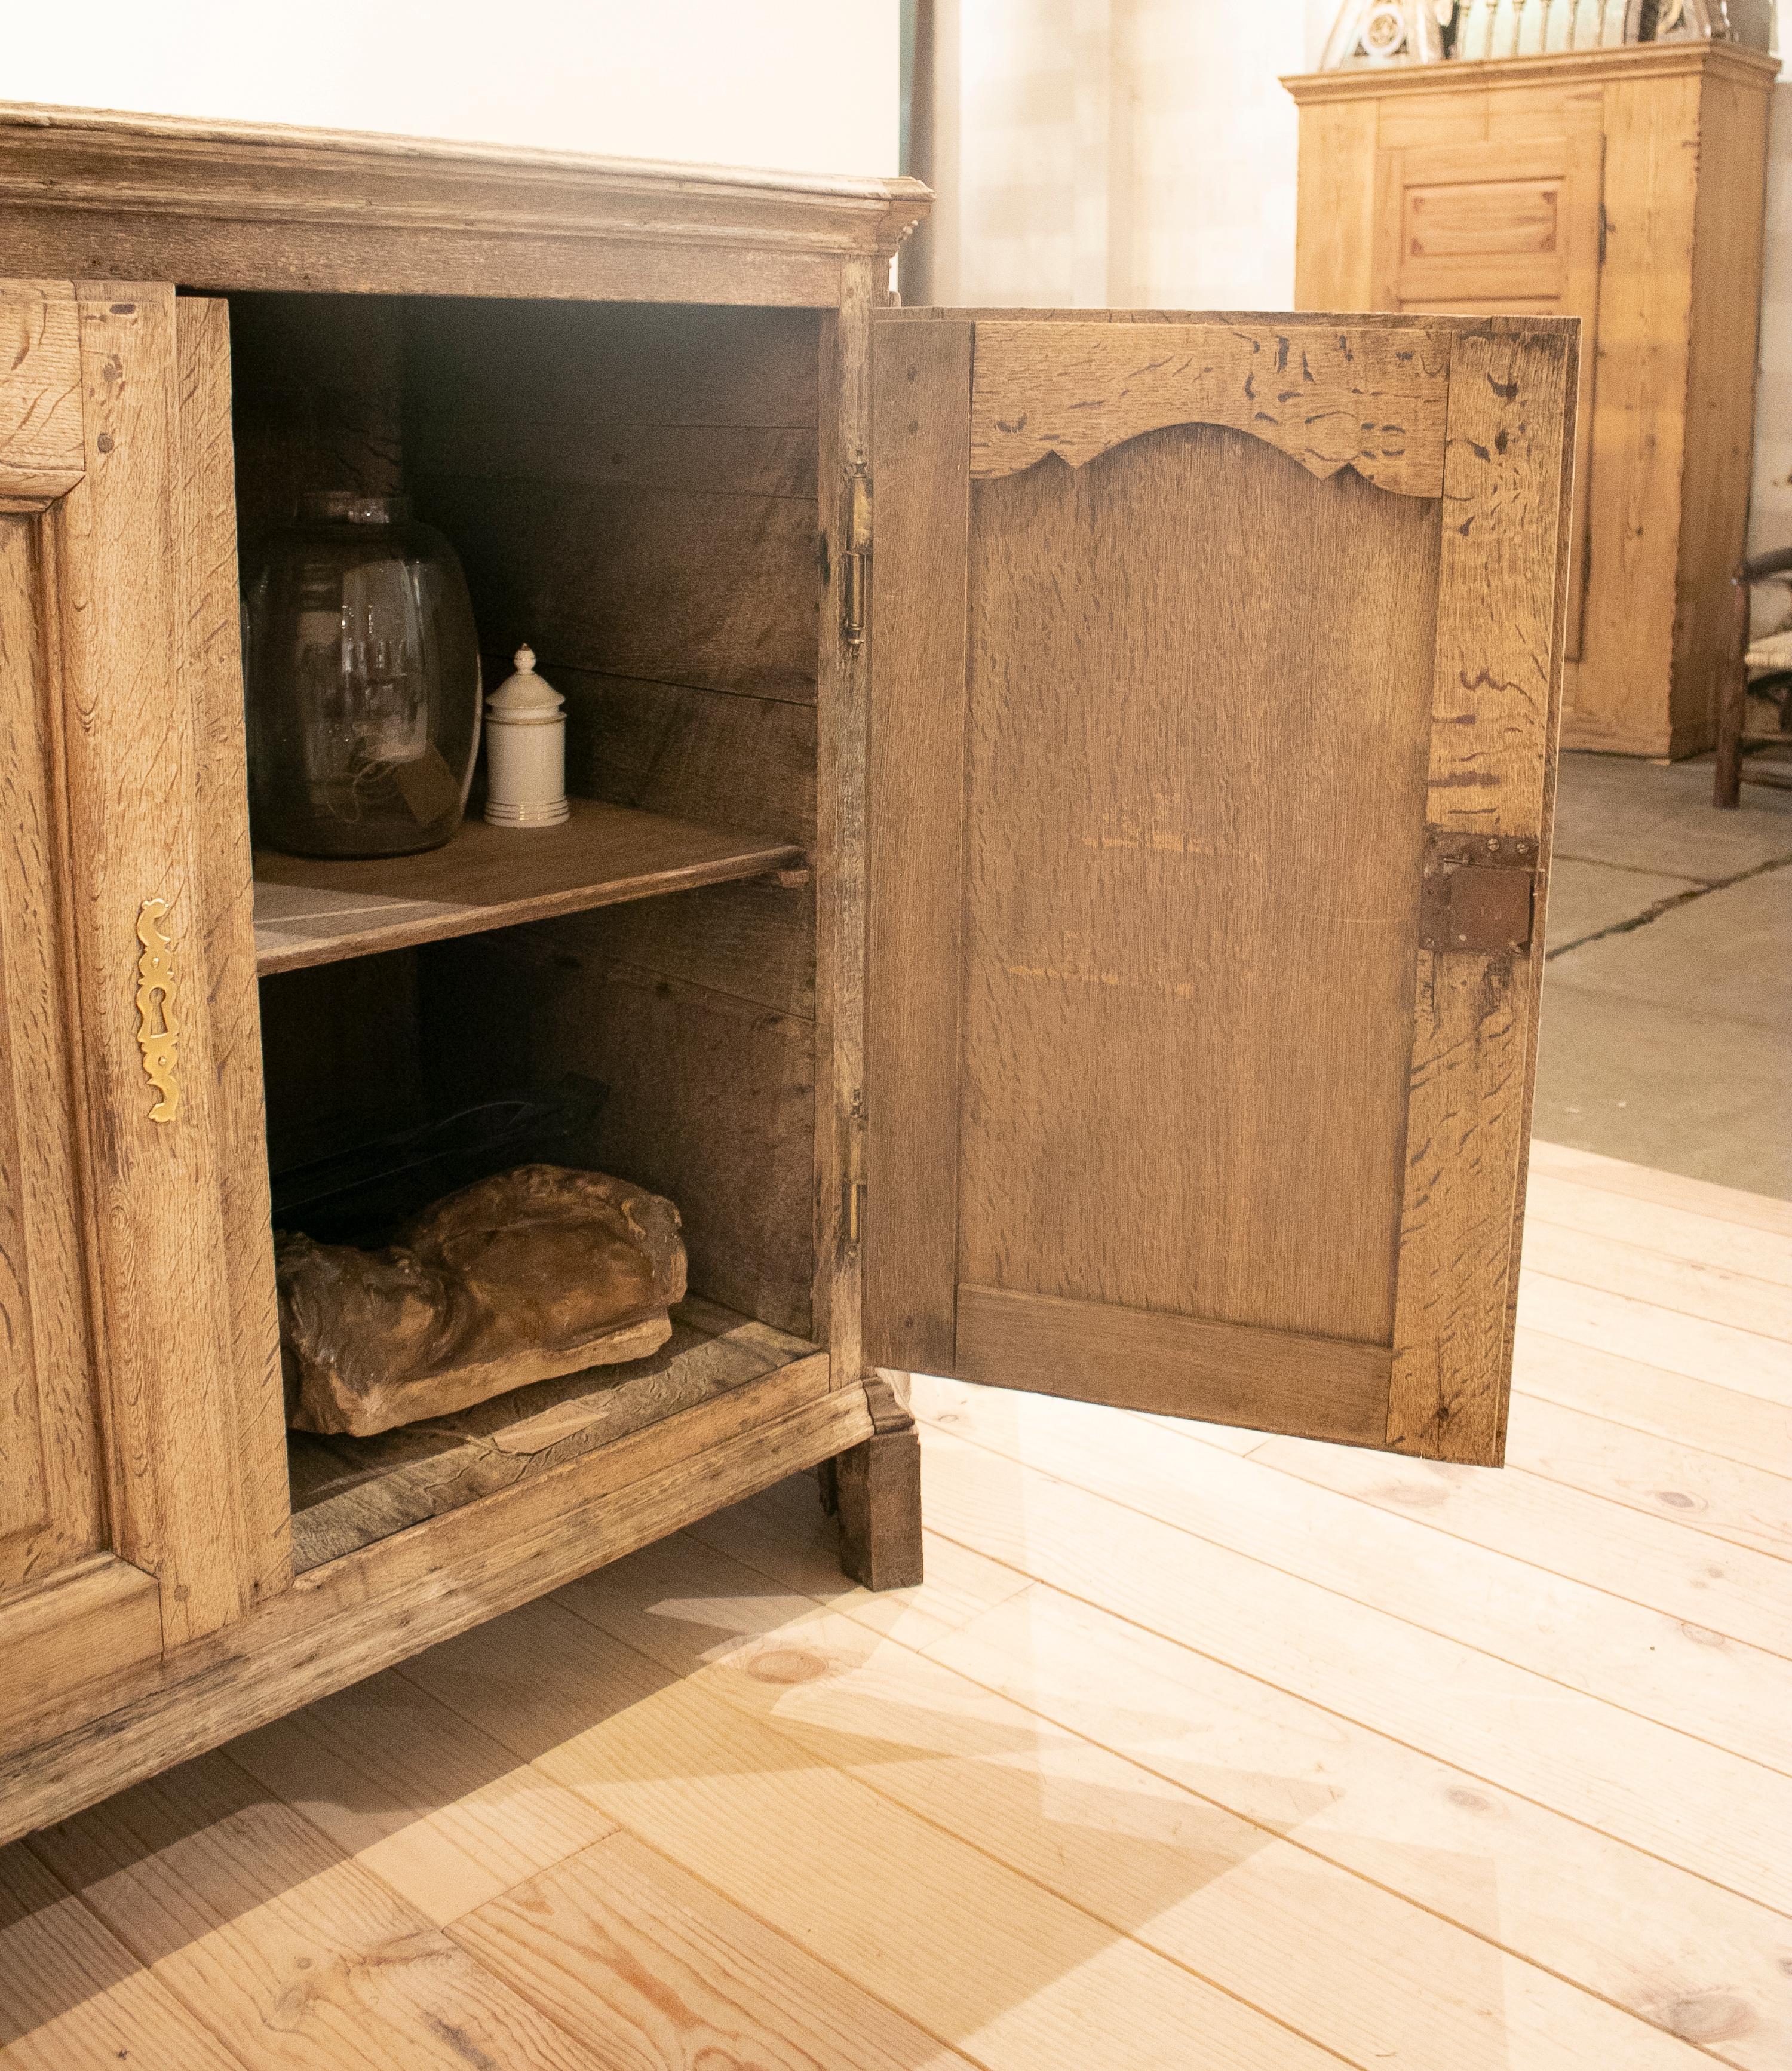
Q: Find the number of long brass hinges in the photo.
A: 2